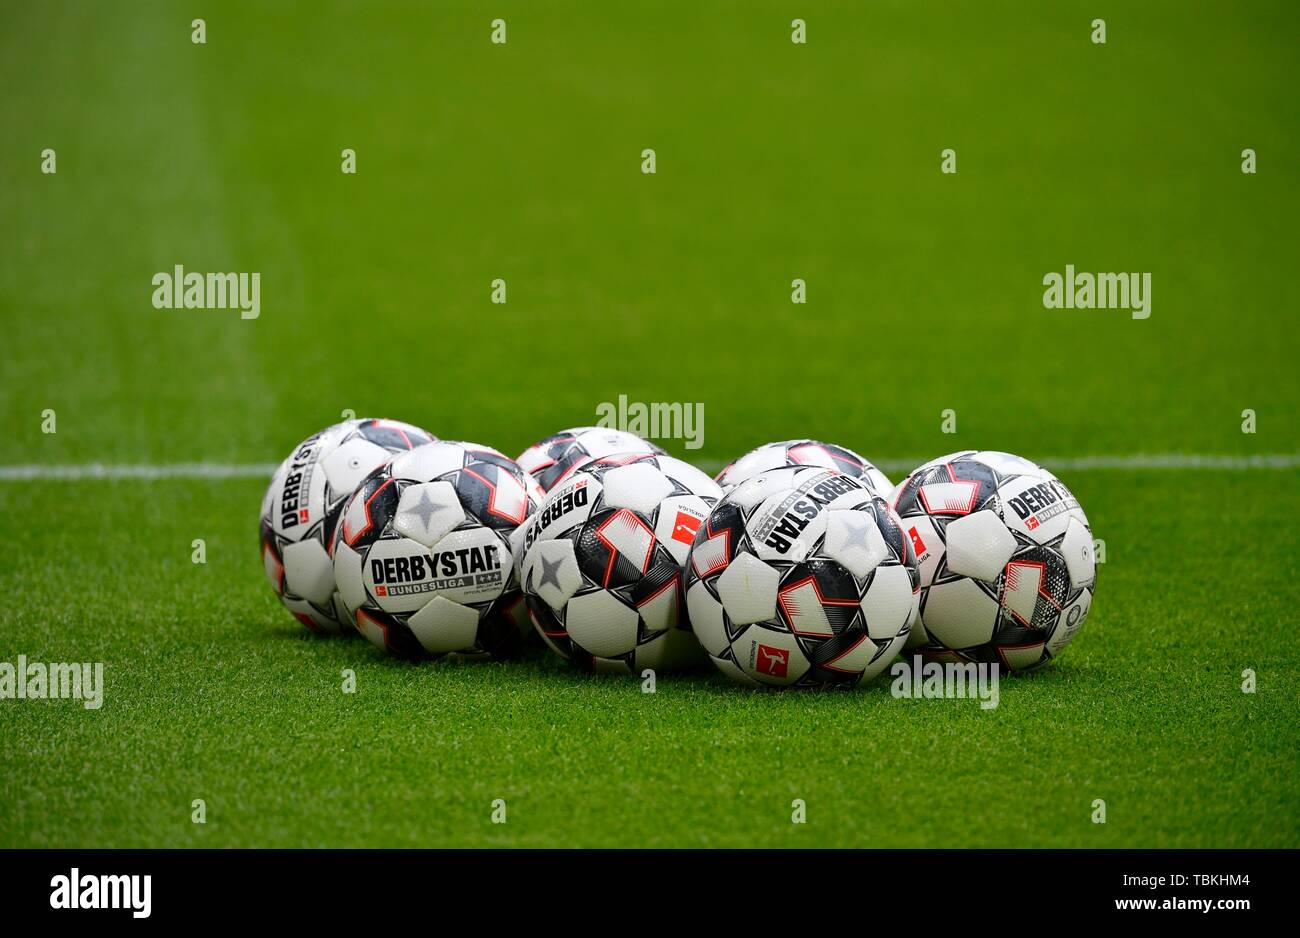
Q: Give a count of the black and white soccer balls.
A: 7